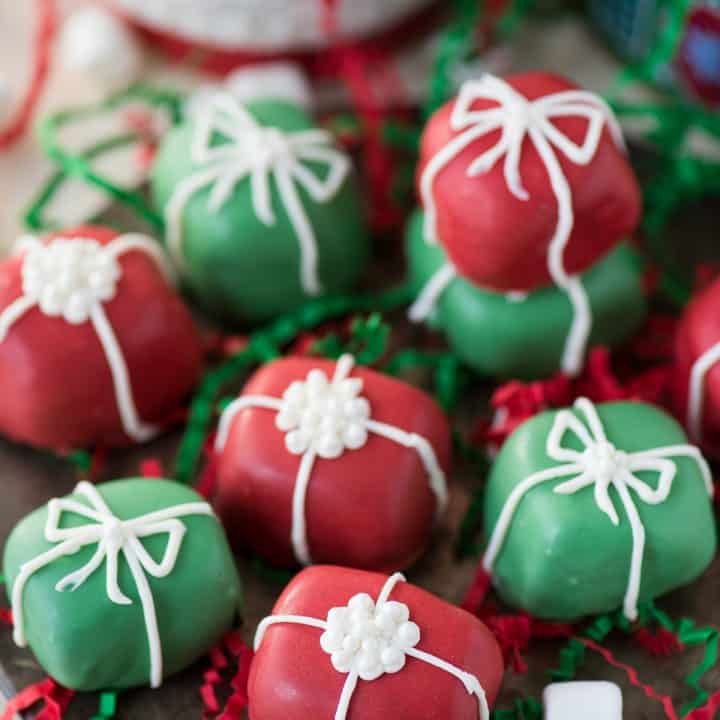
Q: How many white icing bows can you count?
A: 4